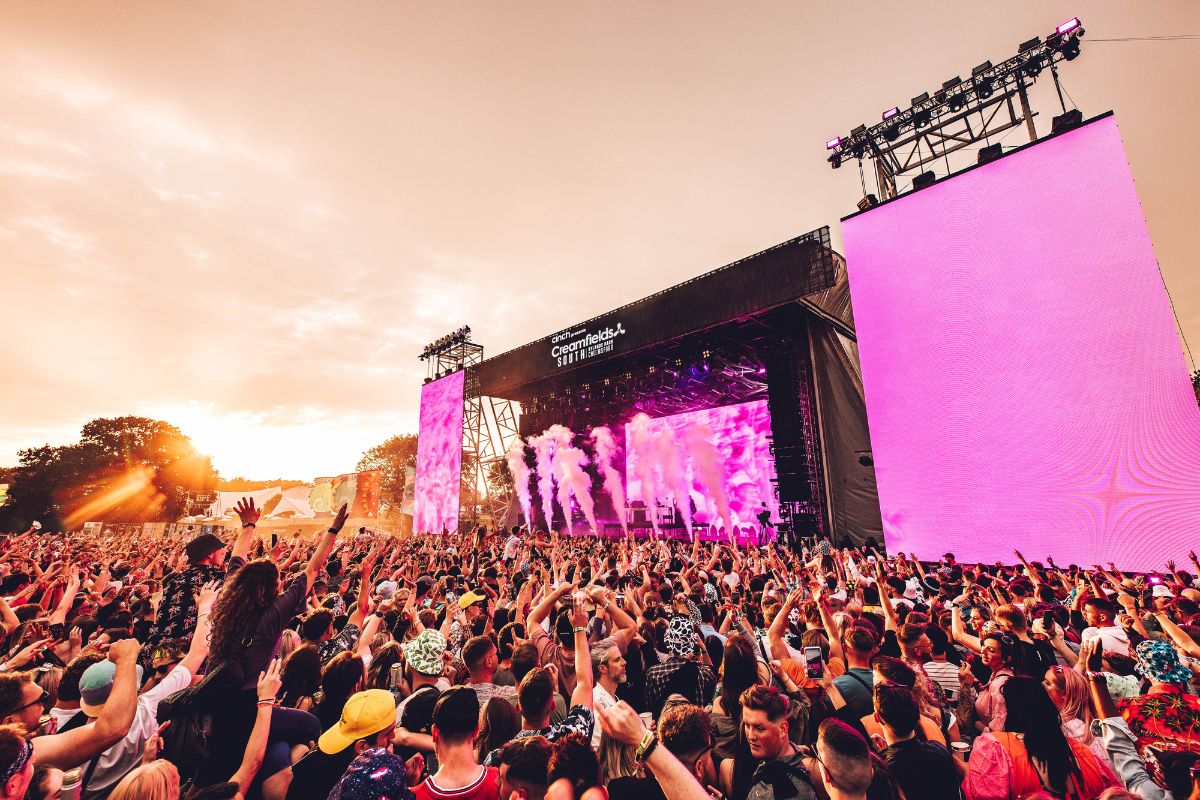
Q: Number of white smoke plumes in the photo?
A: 8